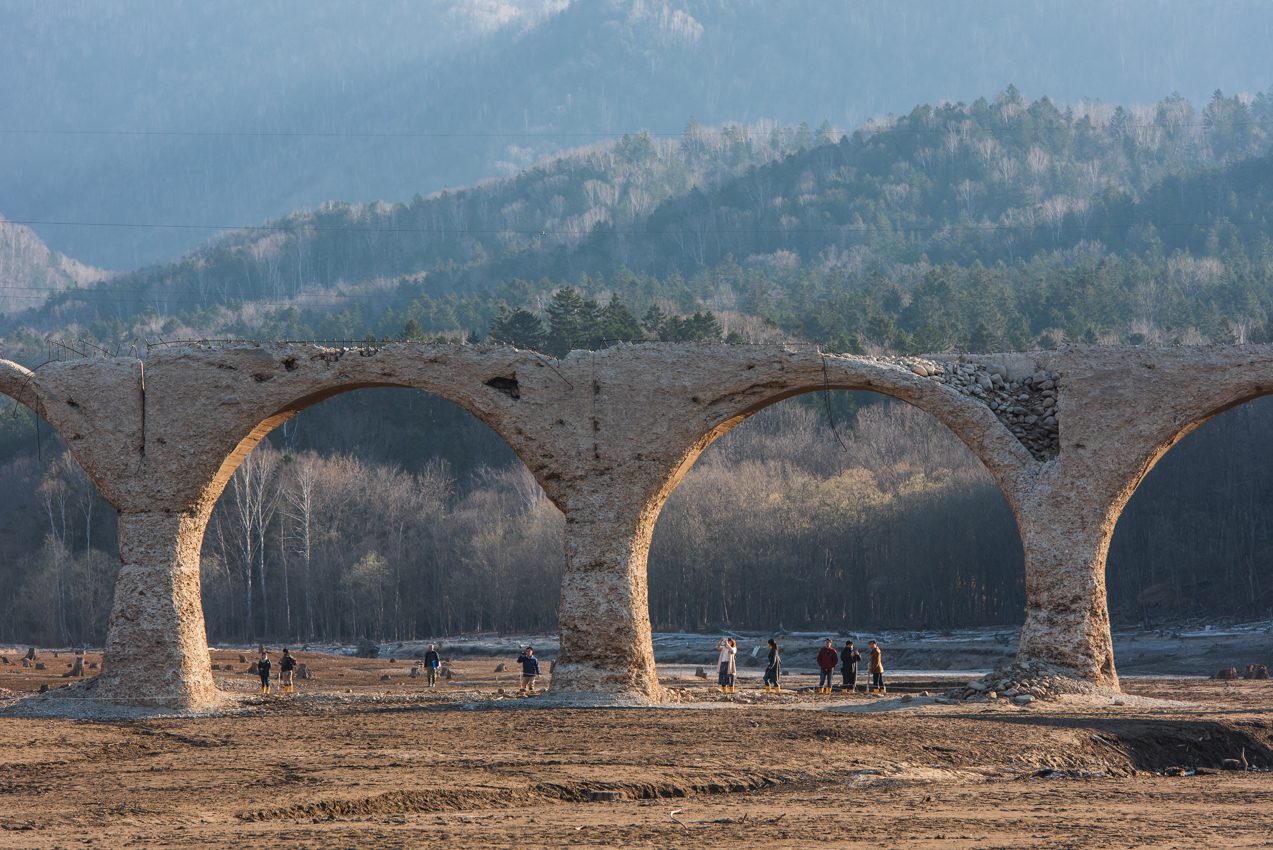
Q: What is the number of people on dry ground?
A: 9